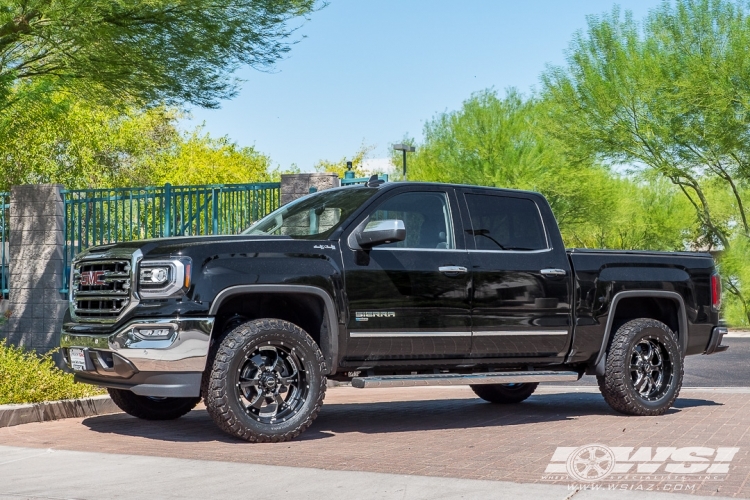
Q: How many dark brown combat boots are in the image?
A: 0